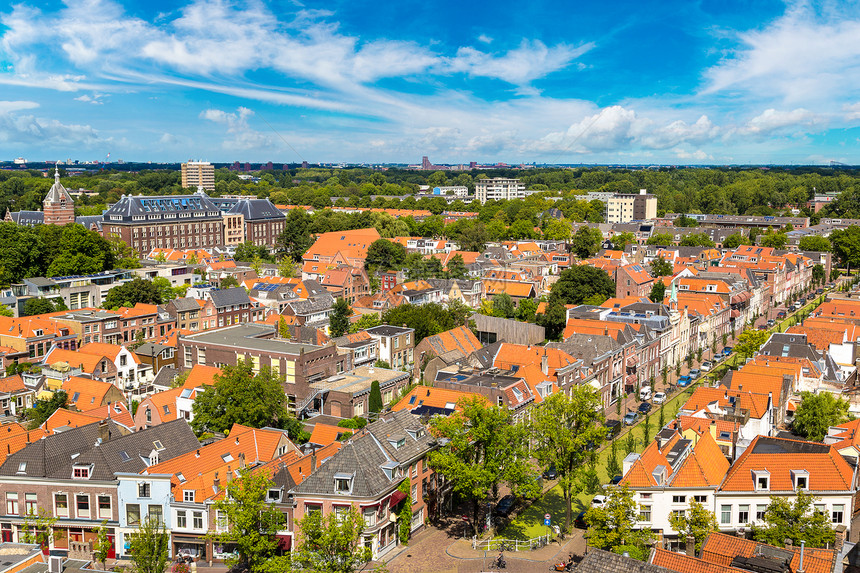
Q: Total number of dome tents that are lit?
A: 0